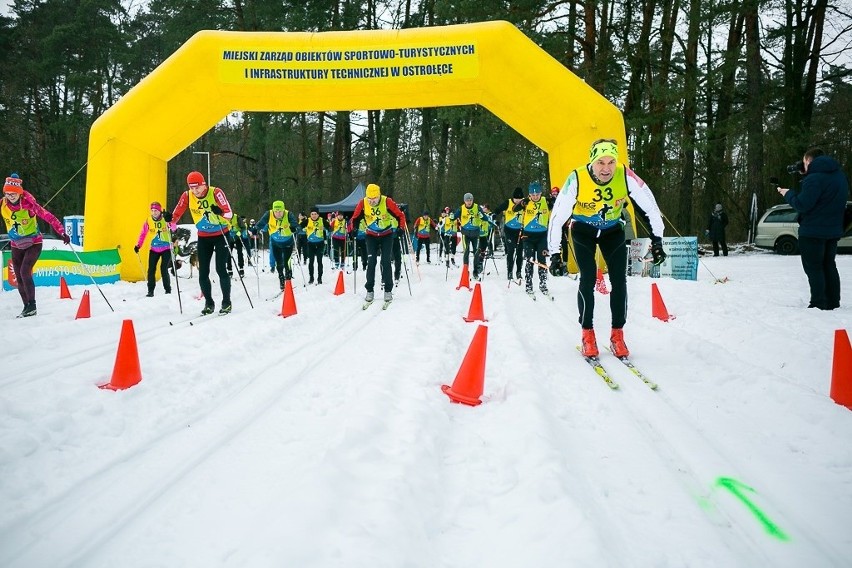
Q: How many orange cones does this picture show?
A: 11